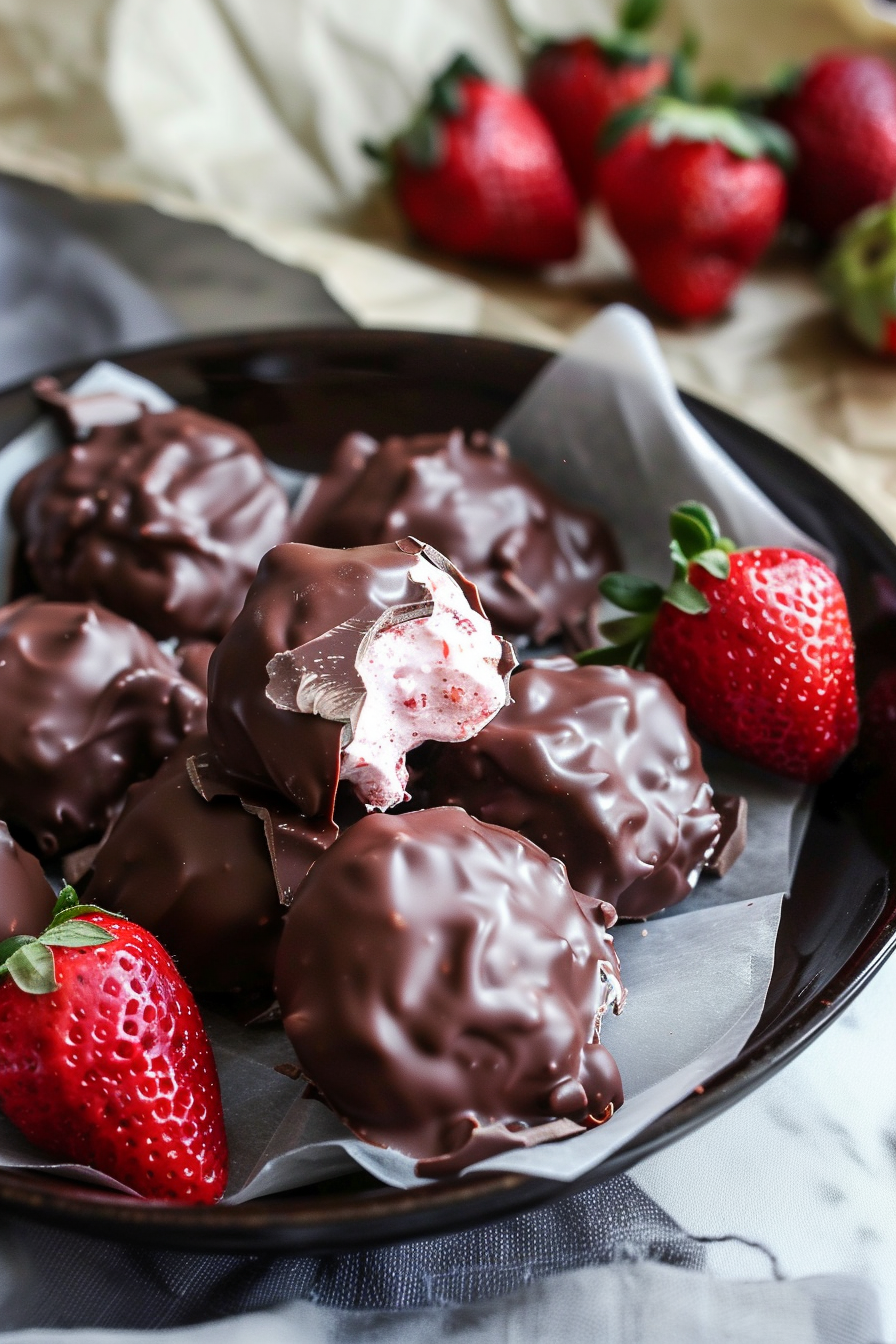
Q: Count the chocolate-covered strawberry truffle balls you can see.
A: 8